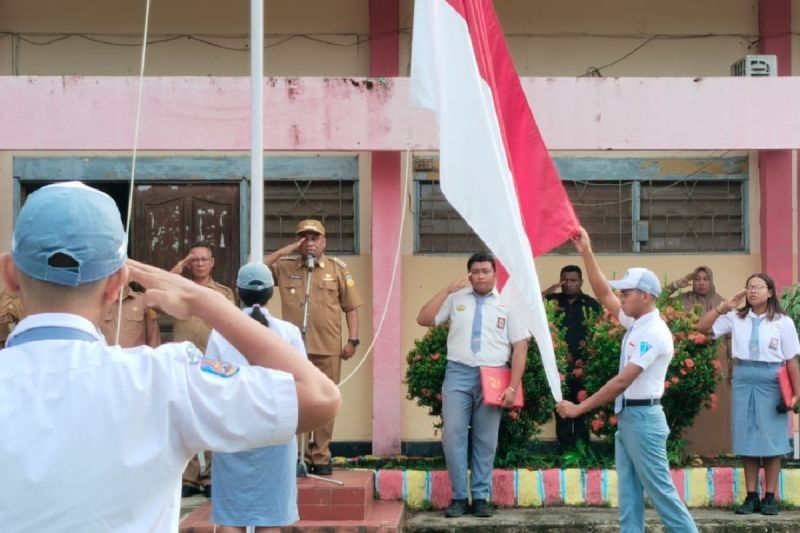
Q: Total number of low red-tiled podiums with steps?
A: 1